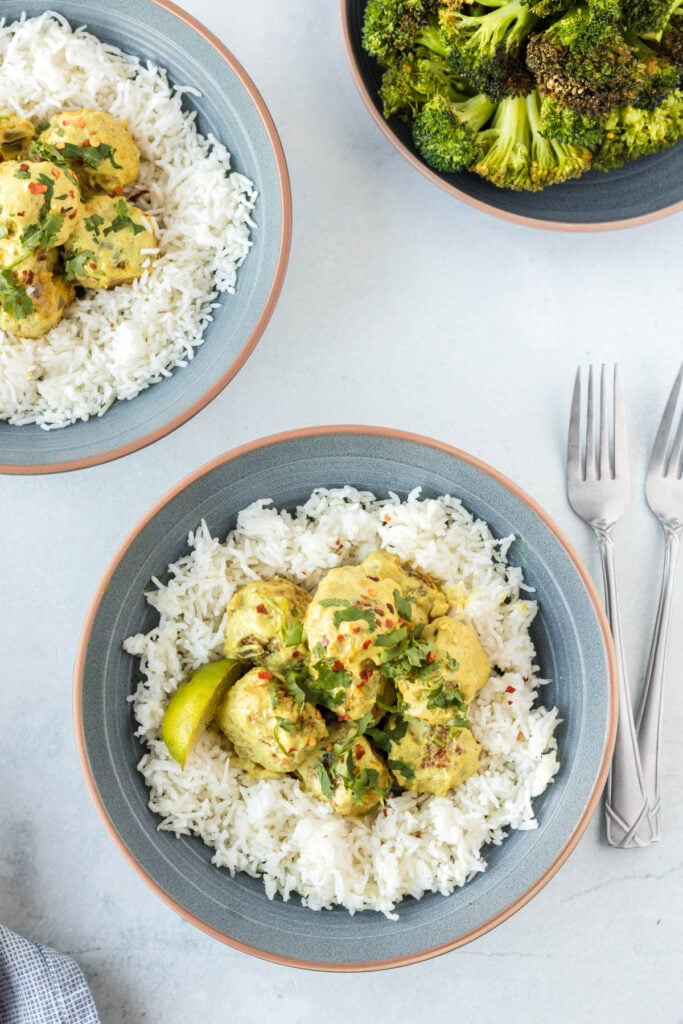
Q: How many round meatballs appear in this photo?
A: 12